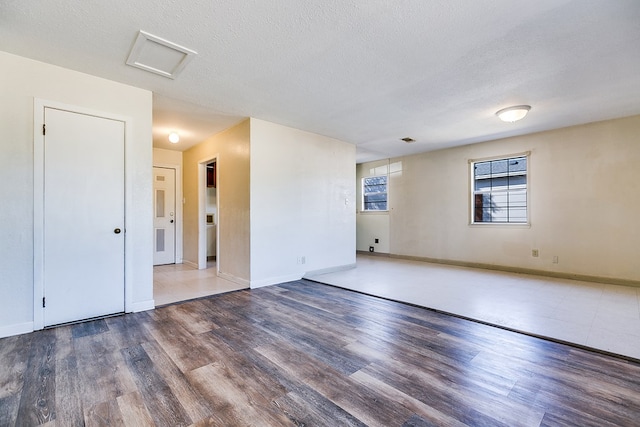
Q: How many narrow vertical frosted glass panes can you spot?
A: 2